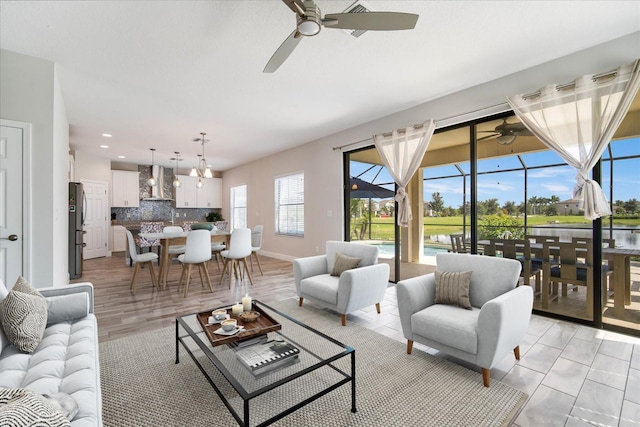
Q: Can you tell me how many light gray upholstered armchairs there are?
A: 2